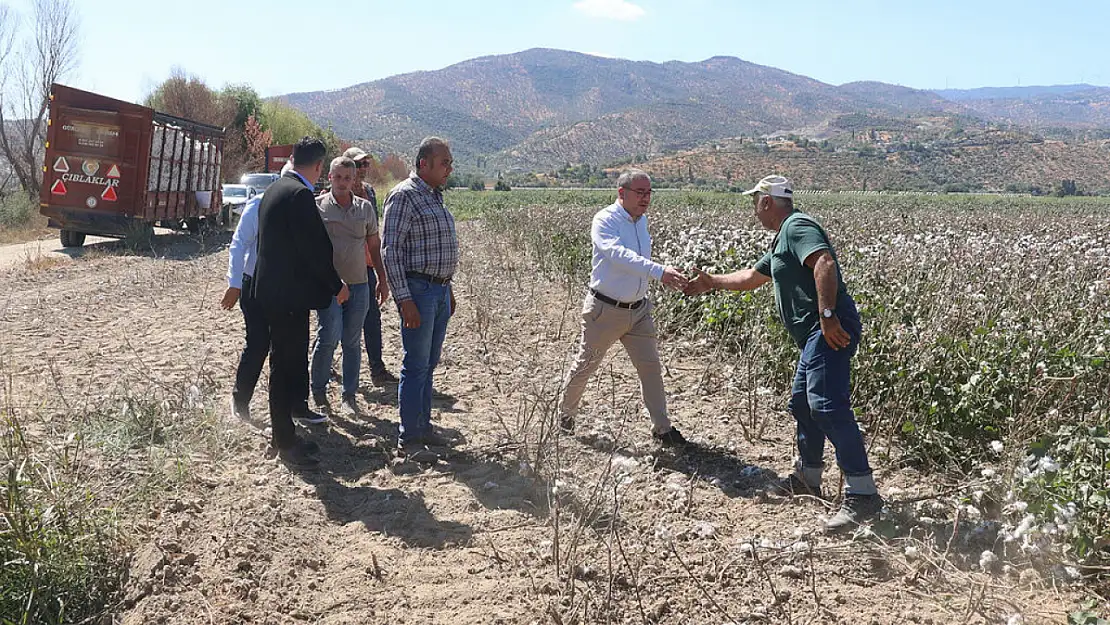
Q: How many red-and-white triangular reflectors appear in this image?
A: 4